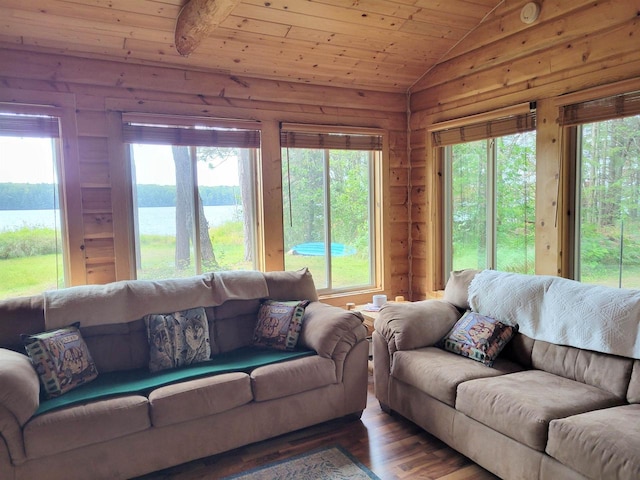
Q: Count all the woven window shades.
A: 5